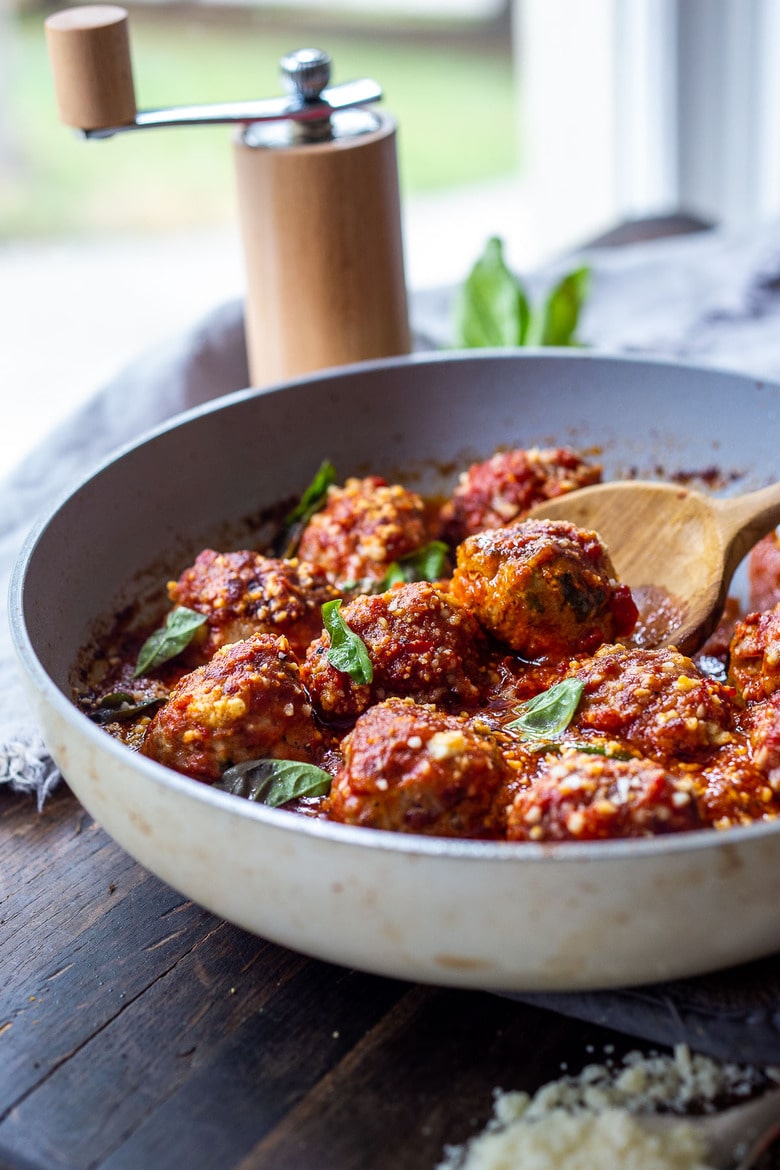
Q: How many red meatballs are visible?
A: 12